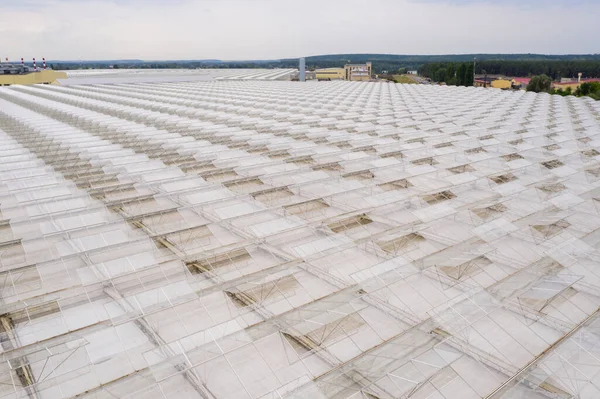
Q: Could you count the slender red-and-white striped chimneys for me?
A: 4